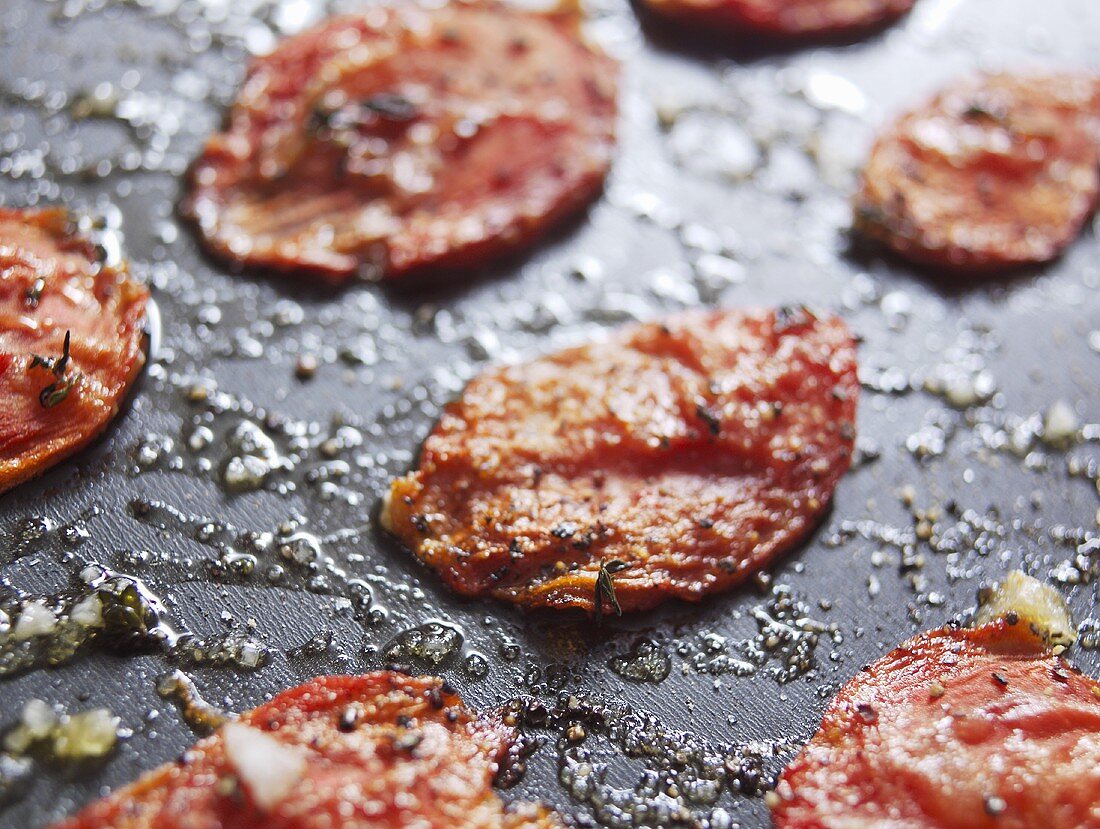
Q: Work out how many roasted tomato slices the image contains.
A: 7